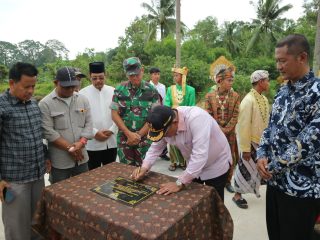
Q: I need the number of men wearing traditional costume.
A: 3